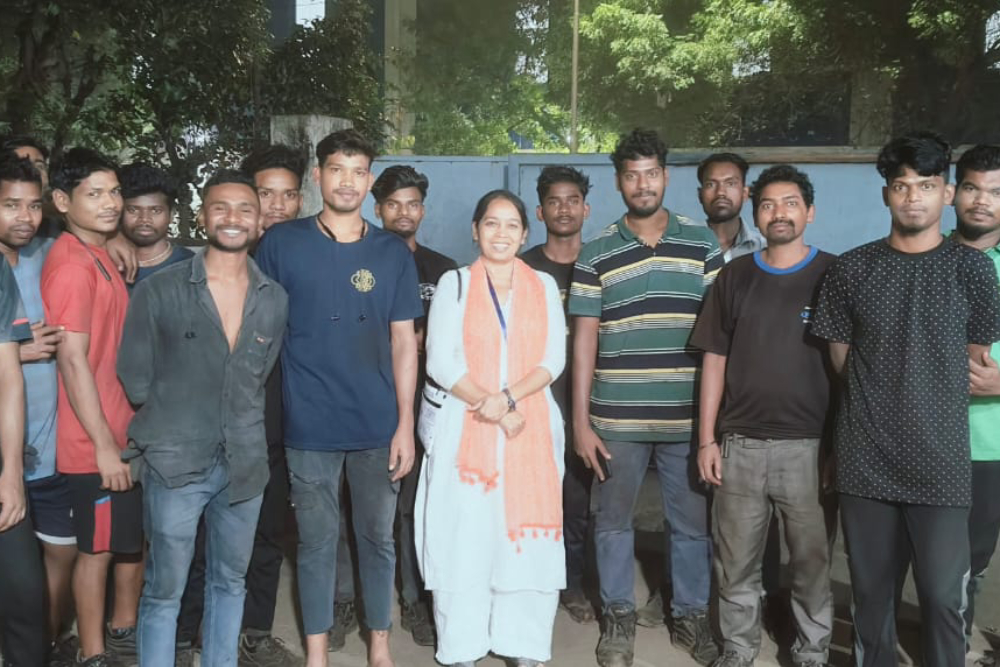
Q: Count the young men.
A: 14